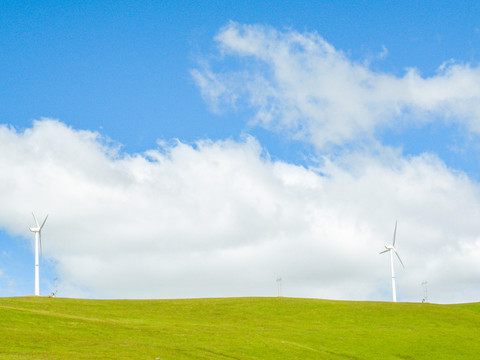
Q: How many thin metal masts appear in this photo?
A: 3